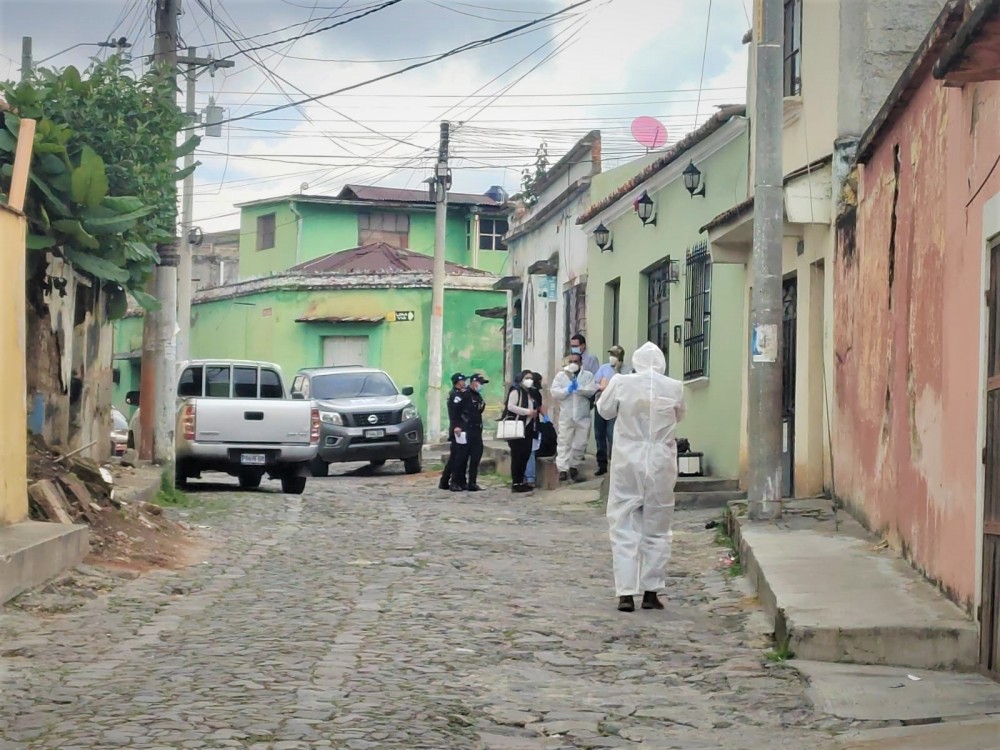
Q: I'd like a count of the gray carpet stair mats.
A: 0